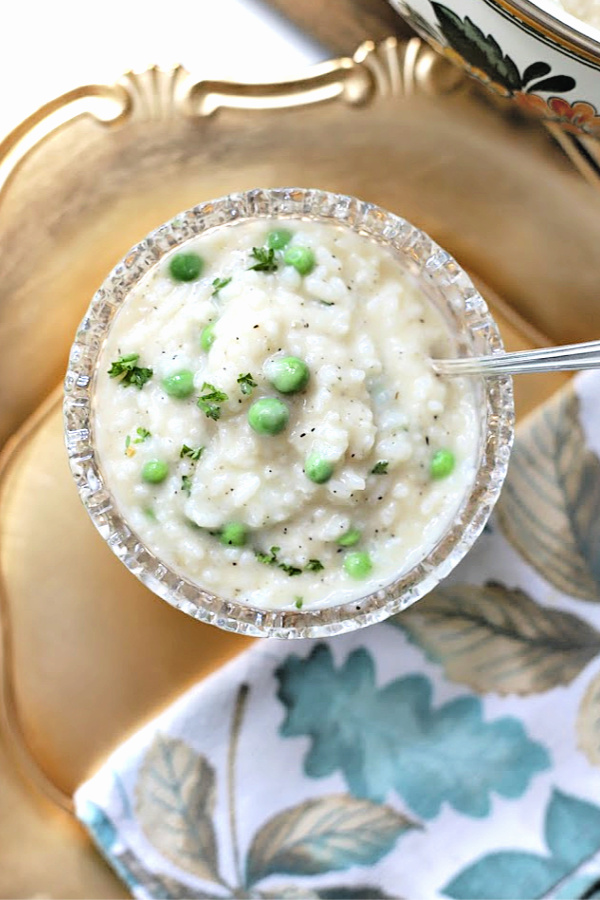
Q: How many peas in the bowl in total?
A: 13